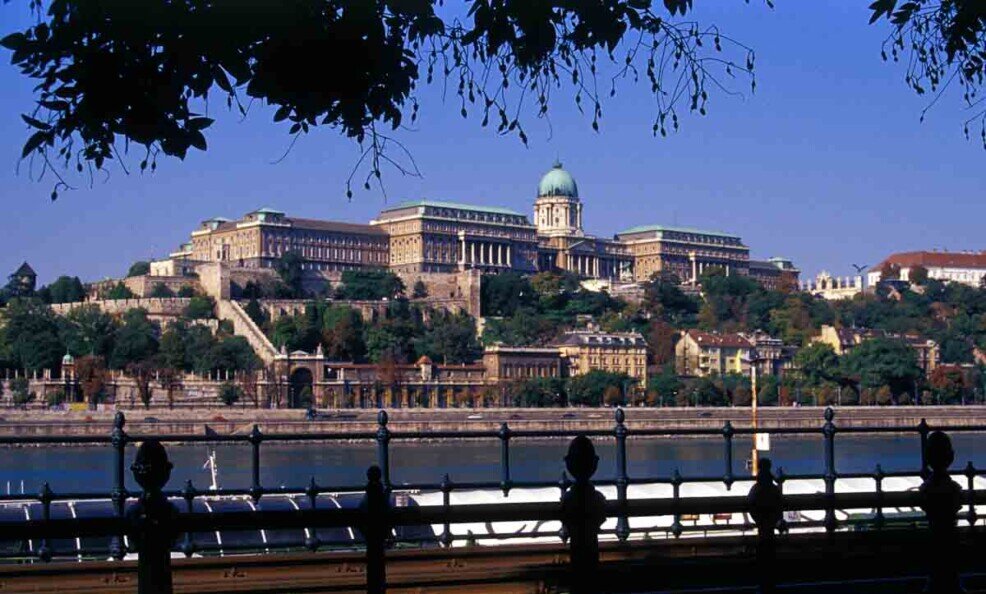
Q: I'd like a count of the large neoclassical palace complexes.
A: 1